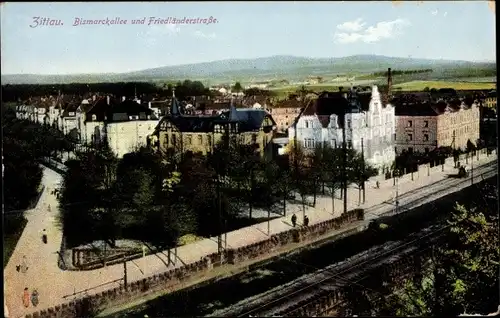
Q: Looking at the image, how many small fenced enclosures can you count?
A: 1